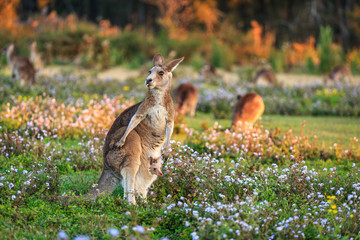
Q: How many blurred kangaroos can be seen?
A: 7